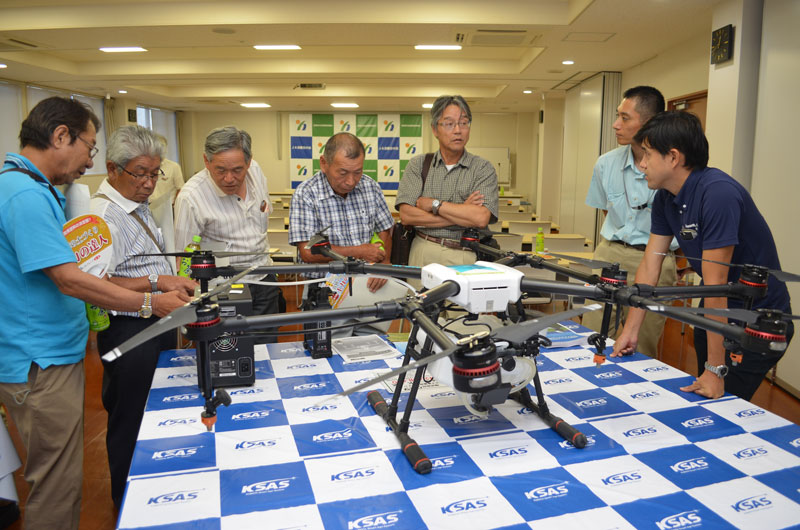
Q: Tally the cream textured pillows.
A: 0